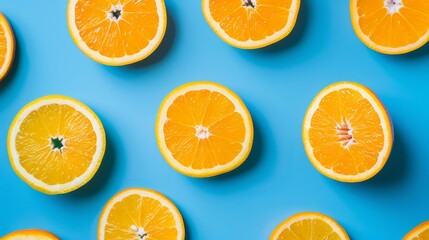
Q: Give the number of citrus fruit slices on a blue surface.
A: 11